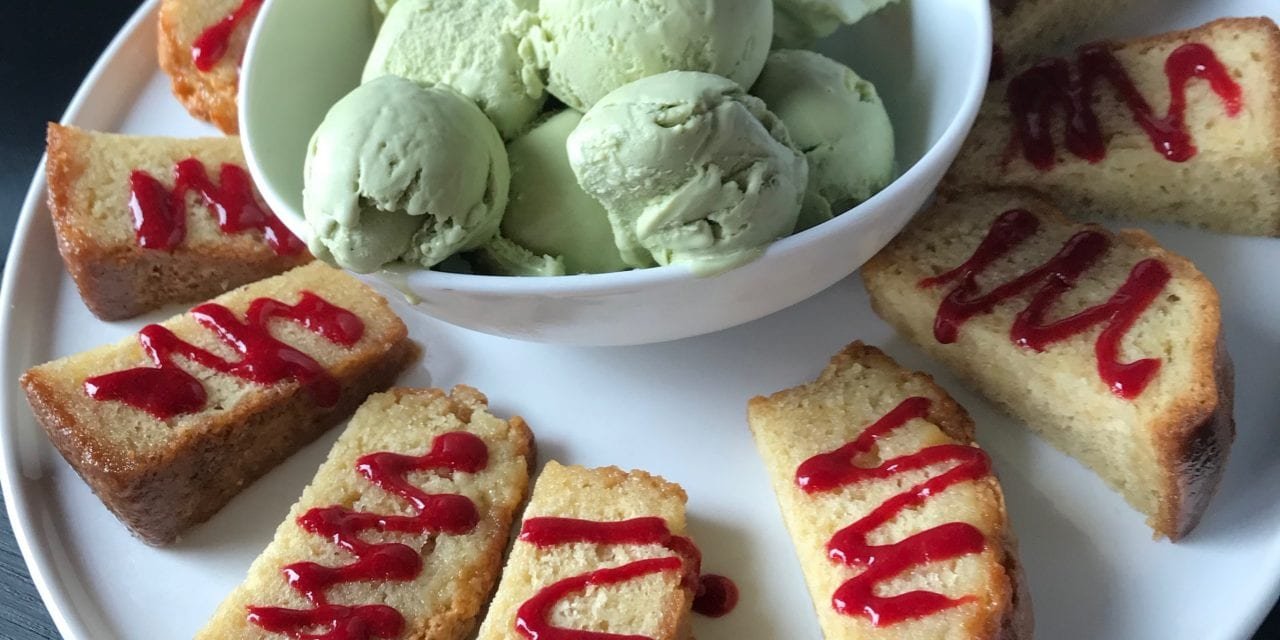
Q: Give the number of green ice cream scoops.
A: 7